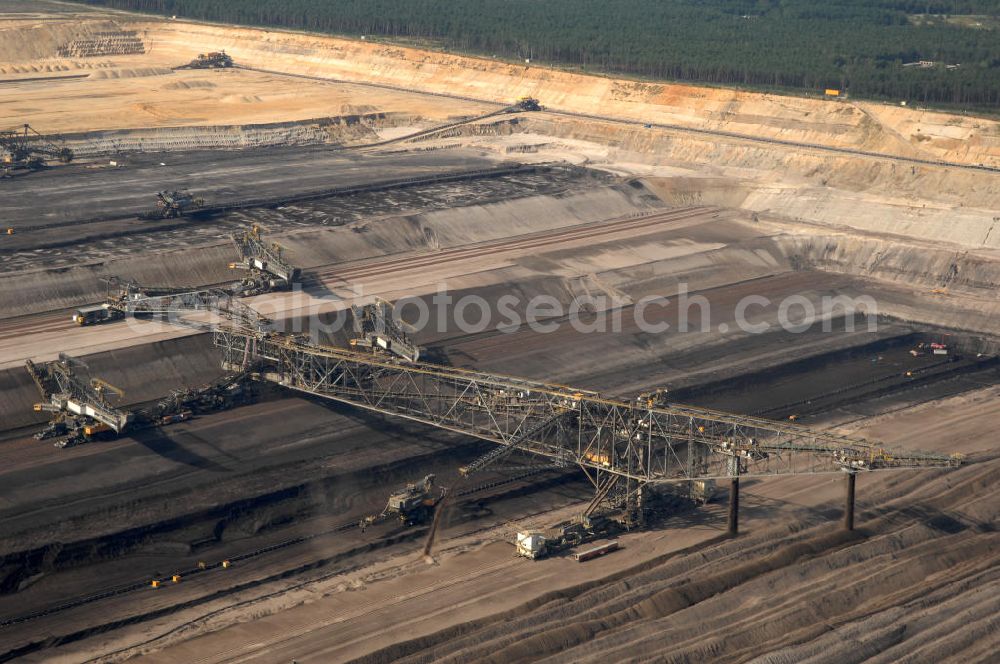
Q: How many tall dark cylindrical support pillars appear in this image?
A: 2